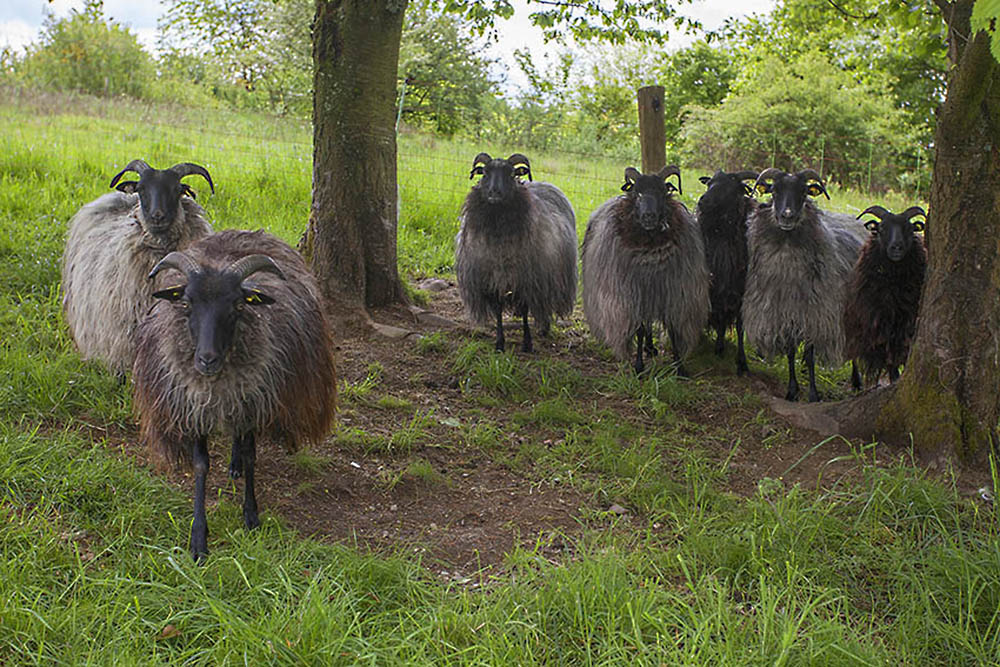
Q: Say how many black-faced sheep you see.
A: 7